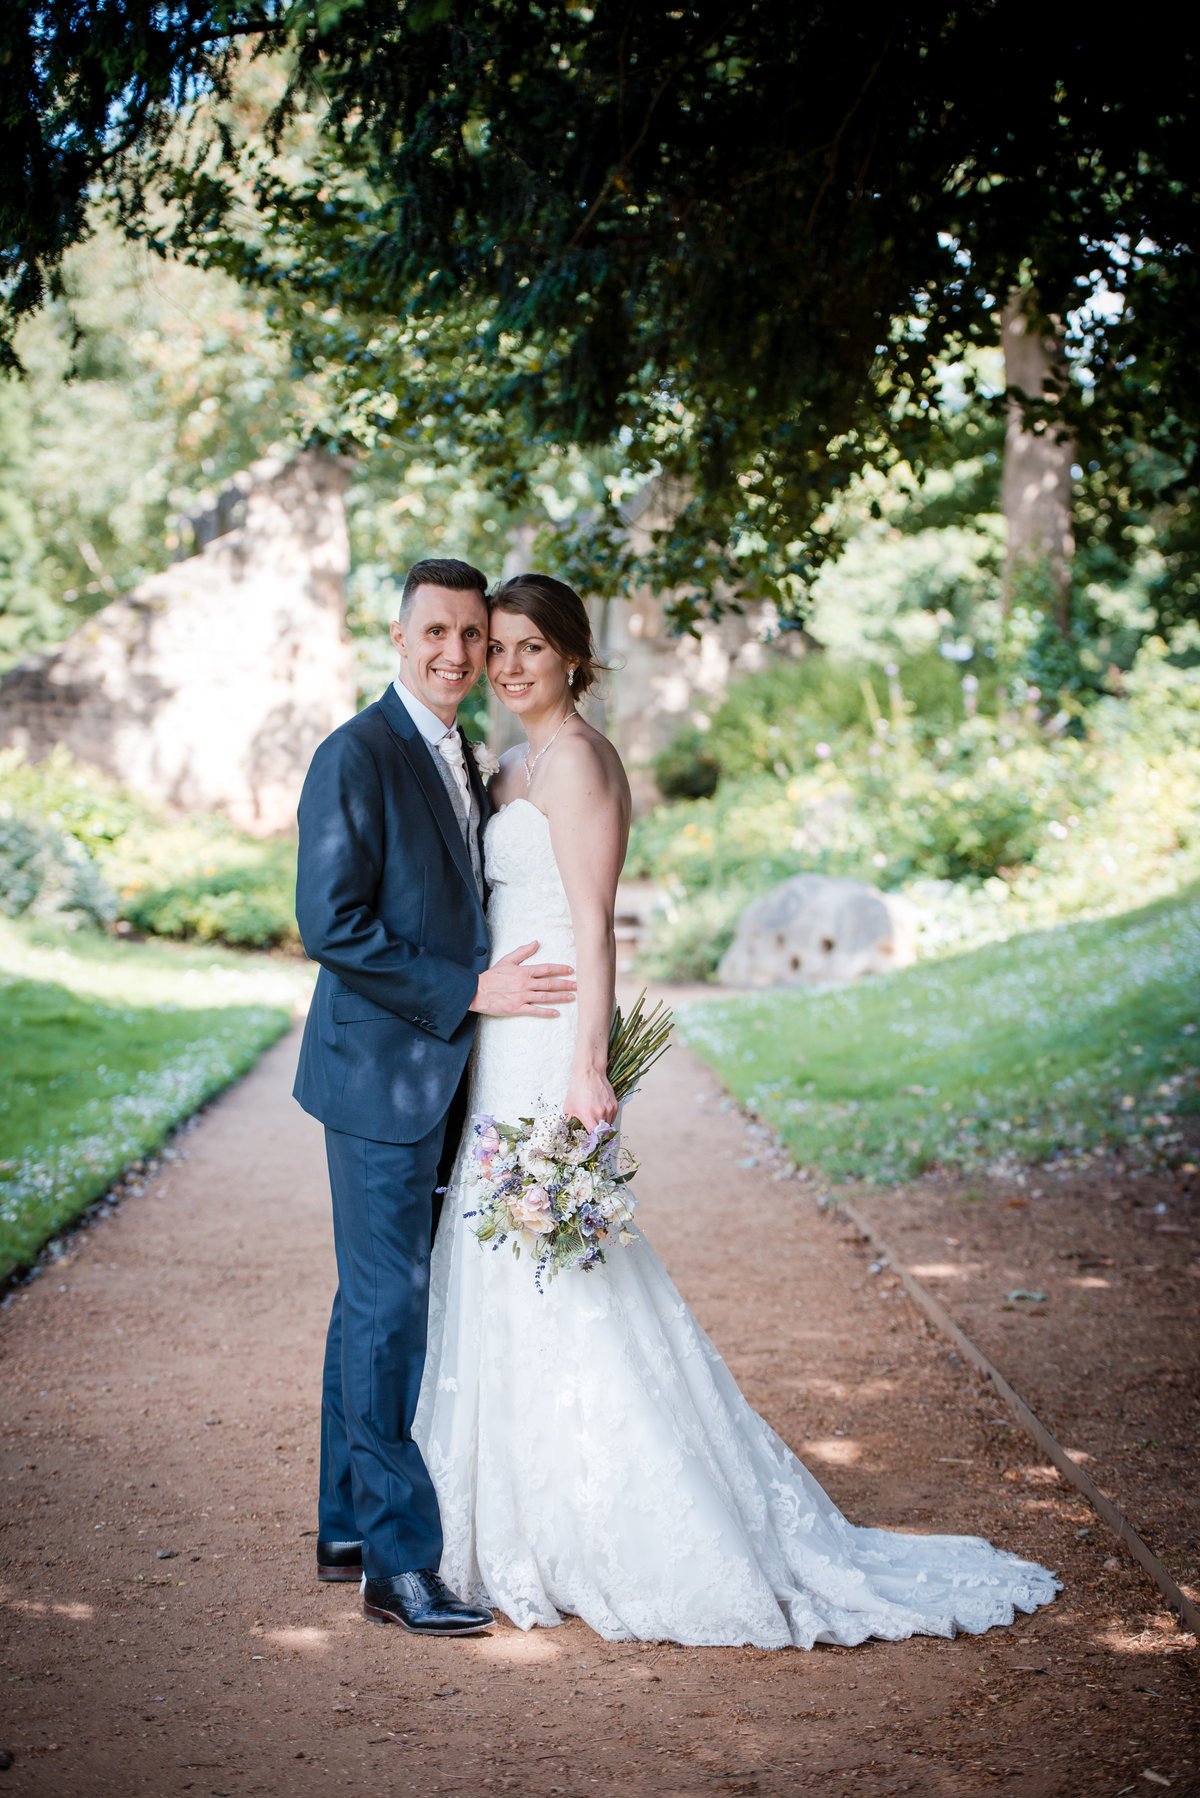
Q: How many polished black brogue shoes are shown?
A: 2